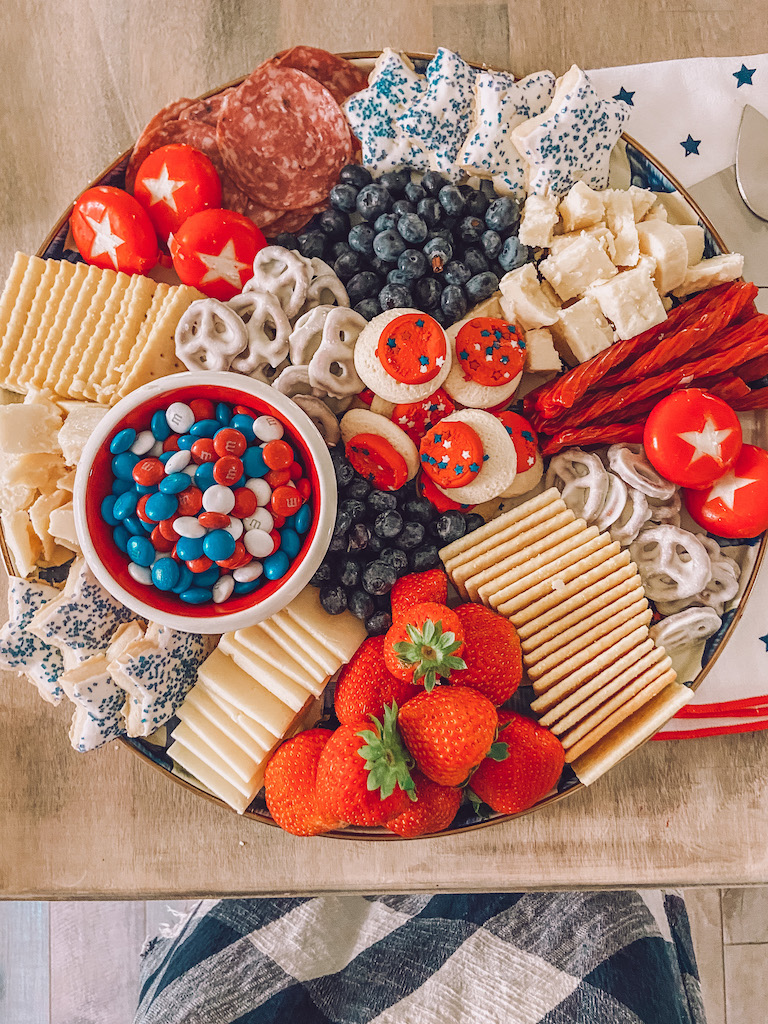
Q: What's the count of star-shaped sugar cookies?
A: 8